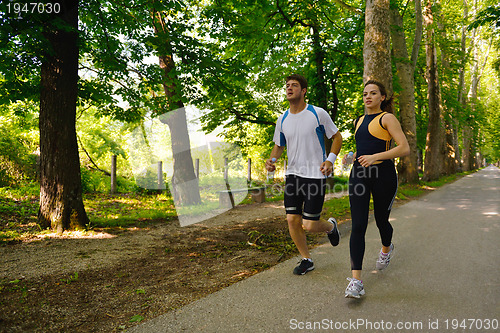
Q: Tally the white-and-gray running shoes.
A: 2